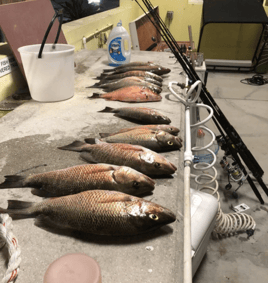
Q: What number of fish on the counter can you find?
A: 12